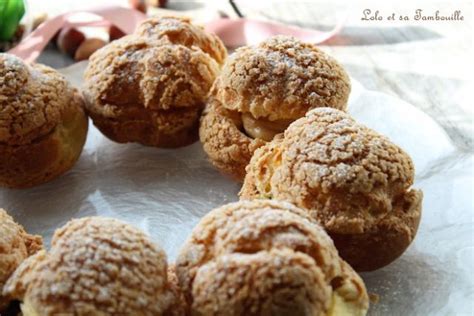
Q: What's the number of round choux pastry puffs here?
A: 7